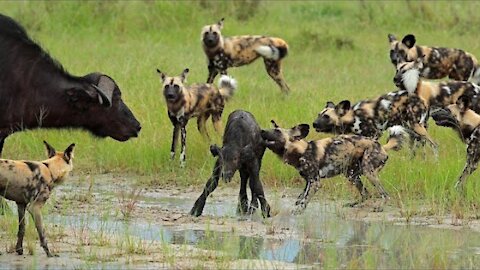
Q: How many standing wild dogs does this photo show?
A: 8